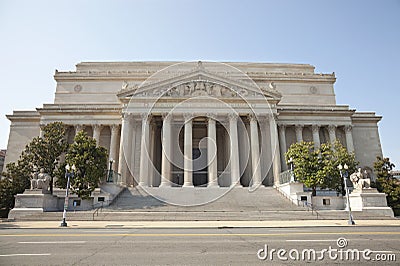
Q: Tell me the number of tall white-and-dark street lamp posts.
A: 2